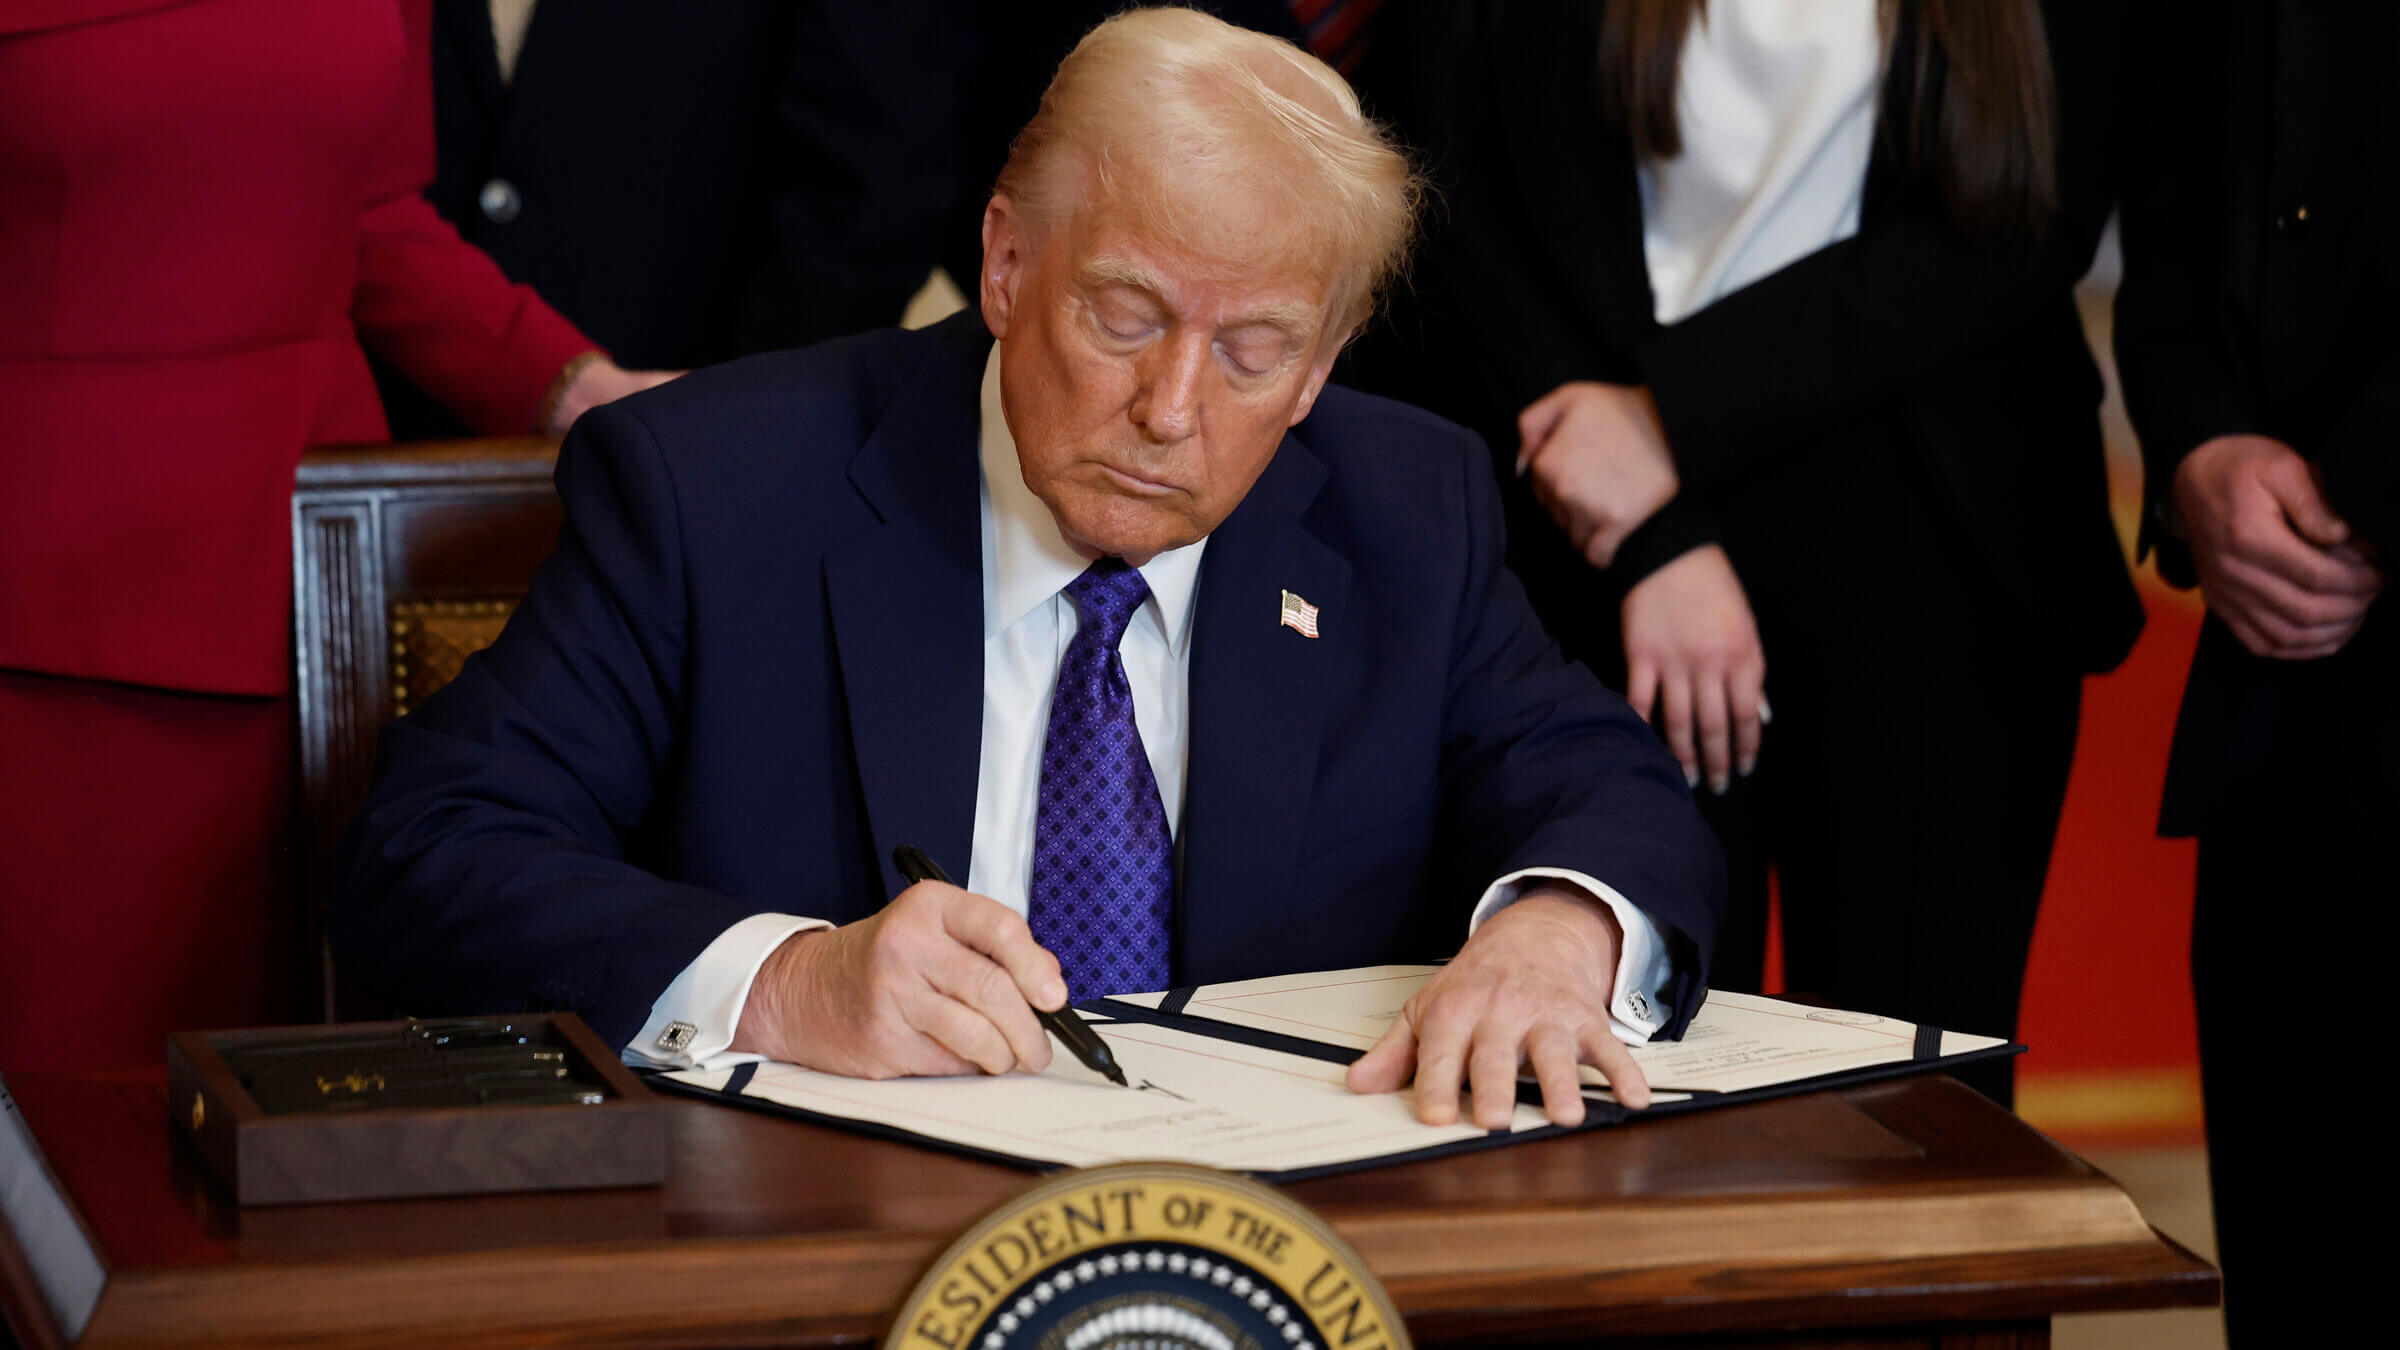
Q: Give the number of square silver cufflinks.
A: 2